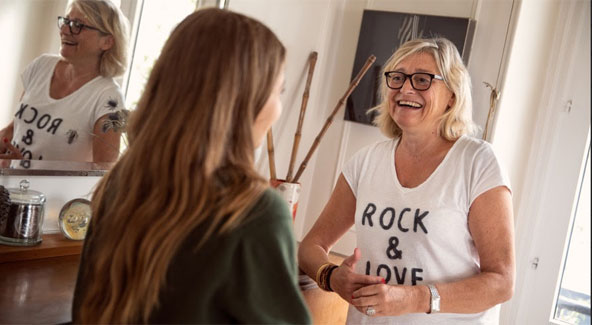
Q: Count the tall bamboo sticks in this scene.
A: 3